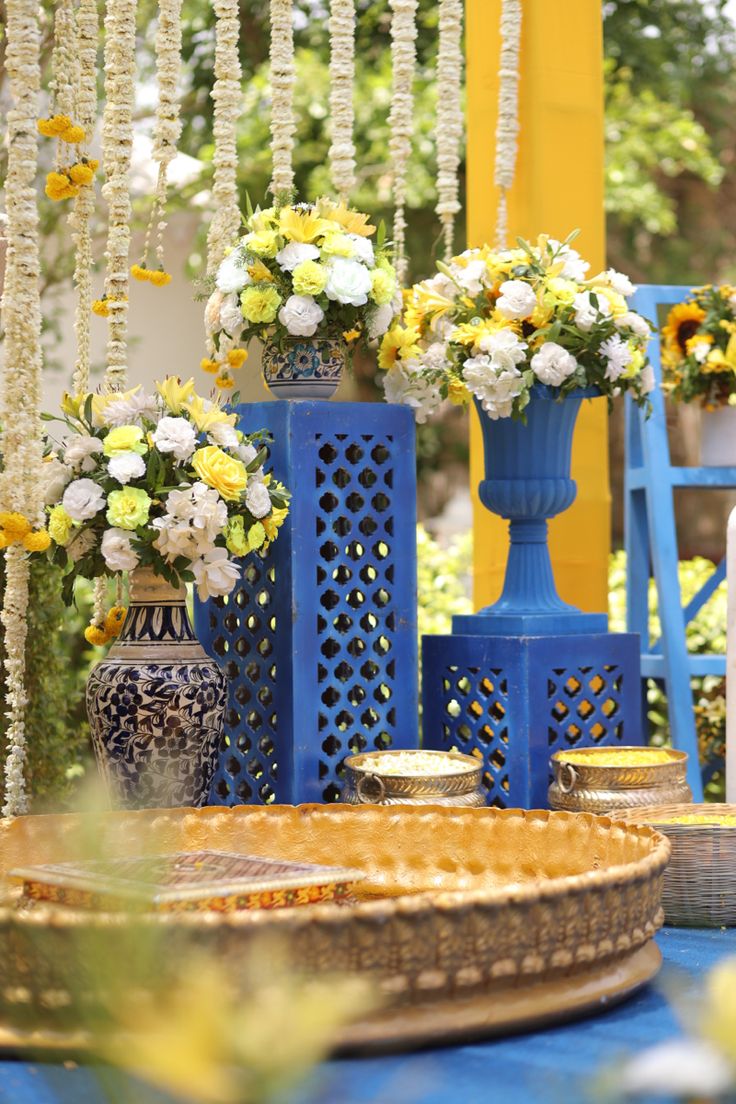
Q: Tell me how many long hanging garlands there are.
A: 11